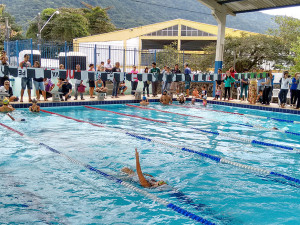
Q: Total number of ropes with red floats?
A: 5